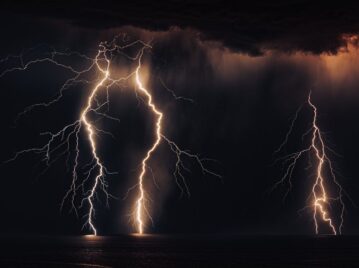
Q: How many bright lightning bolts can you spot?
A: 3